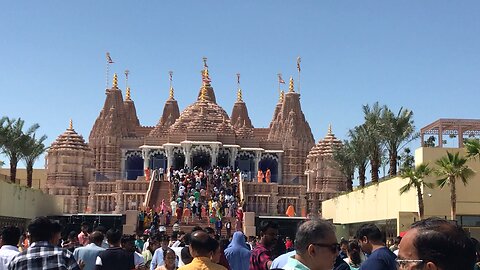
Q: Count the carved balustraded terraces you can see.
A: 2